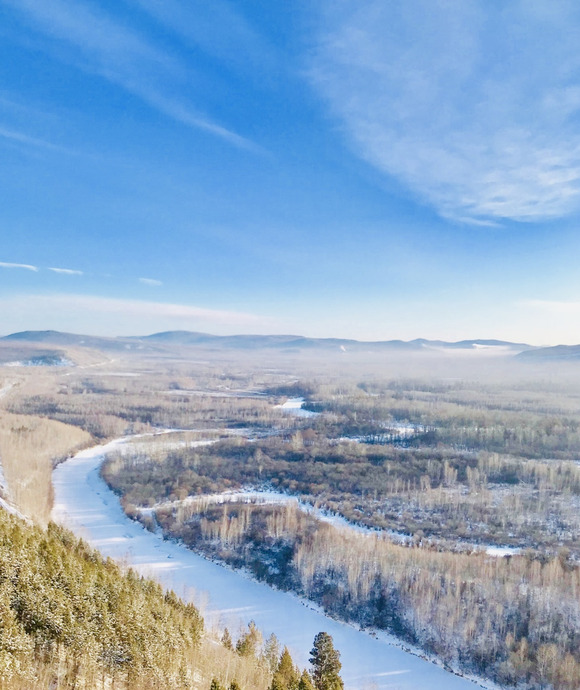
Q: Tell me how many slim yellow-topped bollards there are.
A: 0